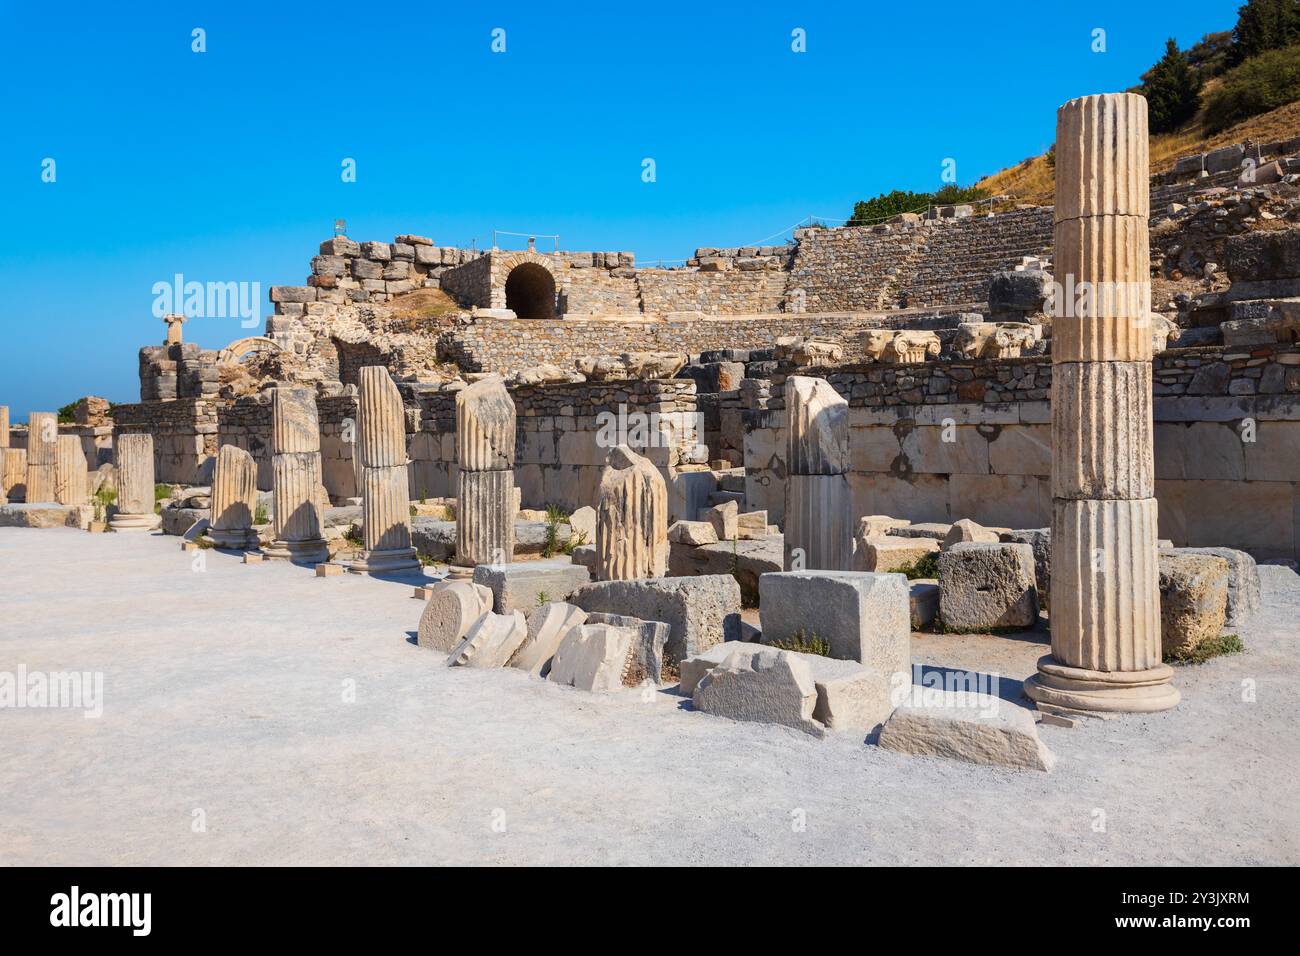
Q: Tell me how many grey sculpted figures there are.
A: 0